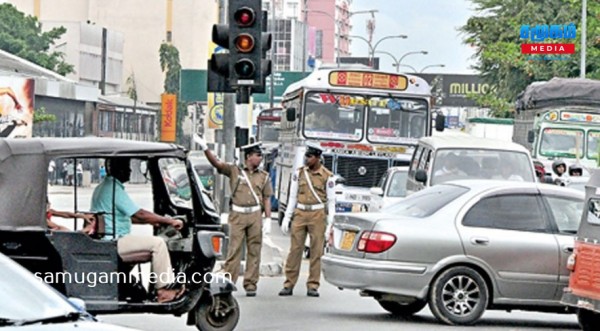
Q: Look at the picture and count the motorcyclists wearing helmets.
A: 2